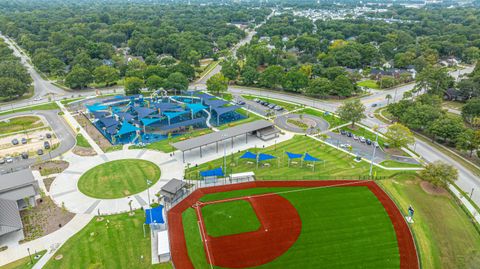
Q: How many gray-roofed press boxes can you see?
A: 1